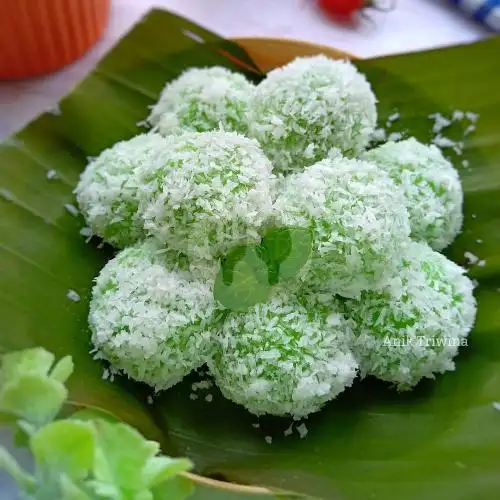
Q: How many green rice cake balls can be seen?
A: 9